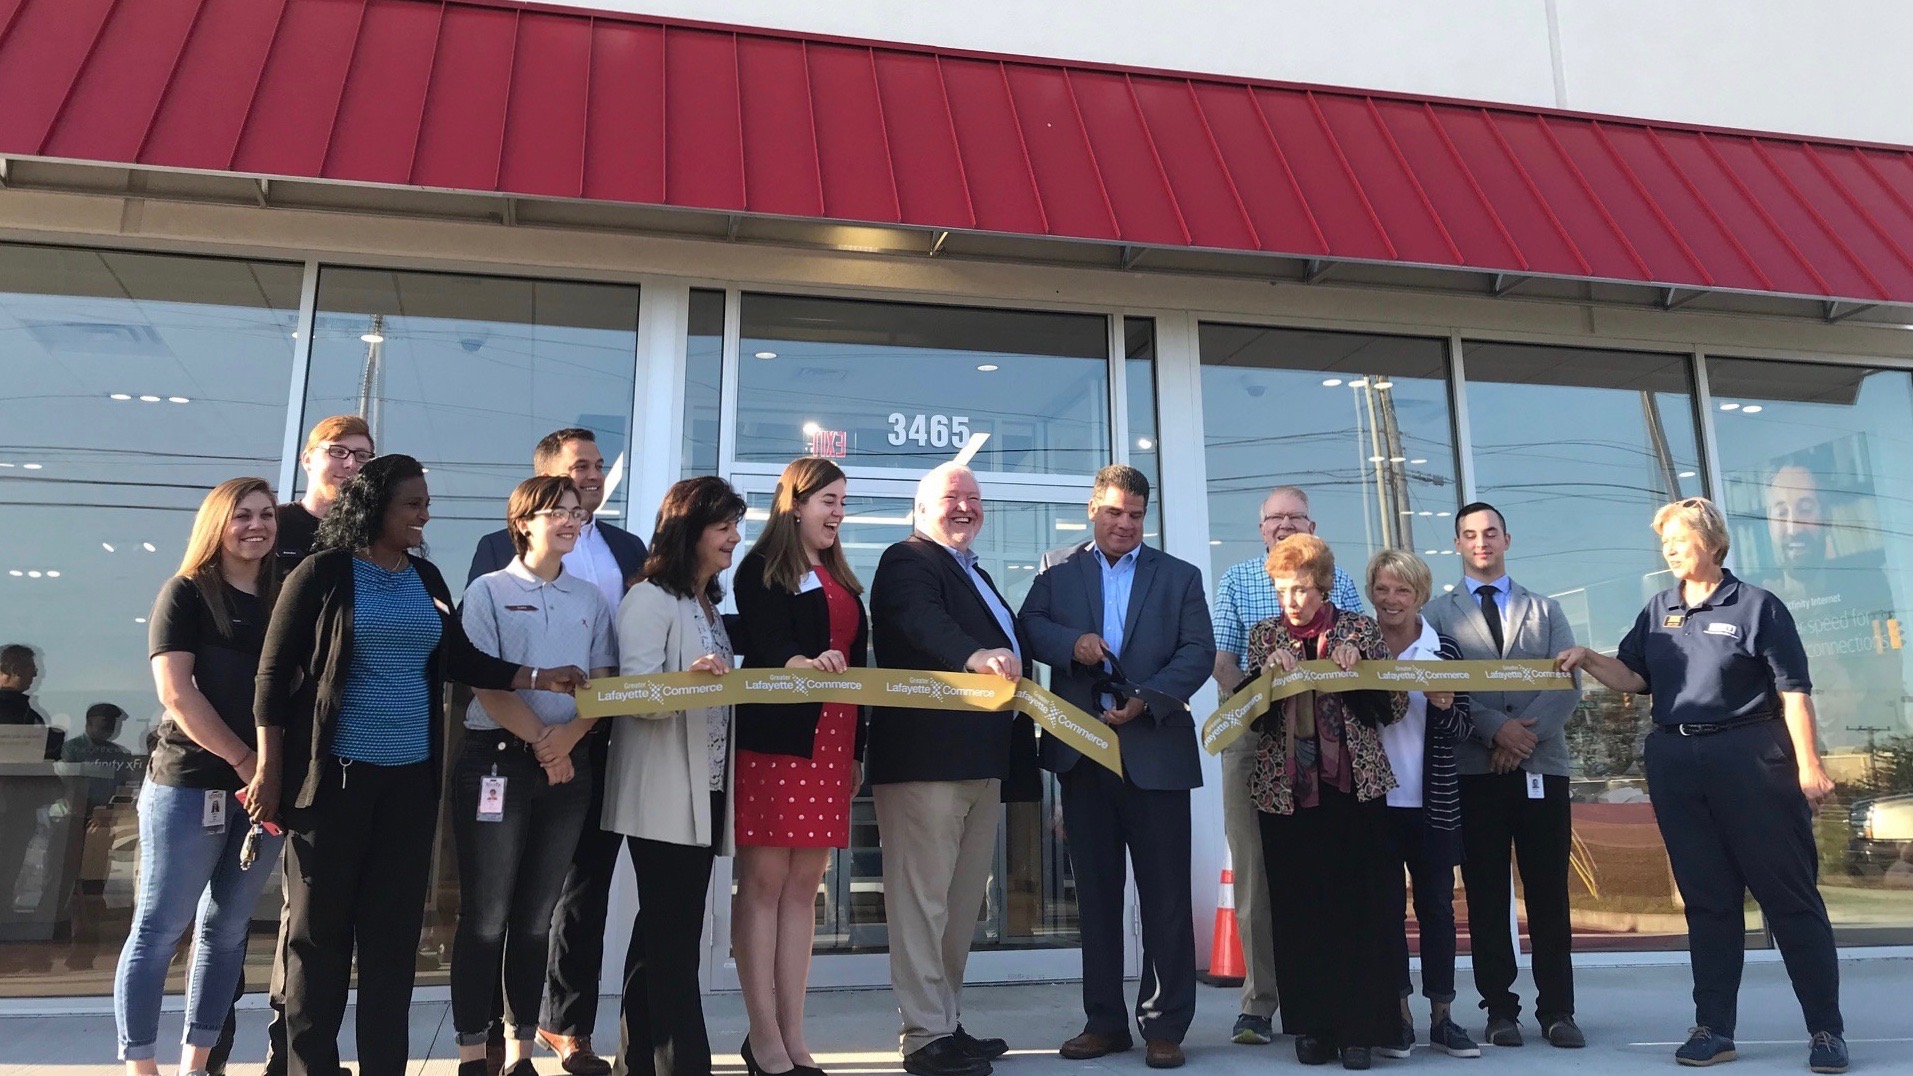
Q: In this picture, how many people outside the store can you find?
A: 14